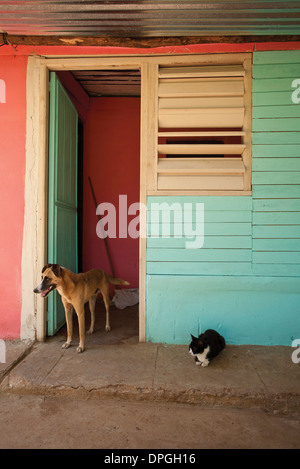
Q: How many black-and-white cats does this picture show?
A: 1